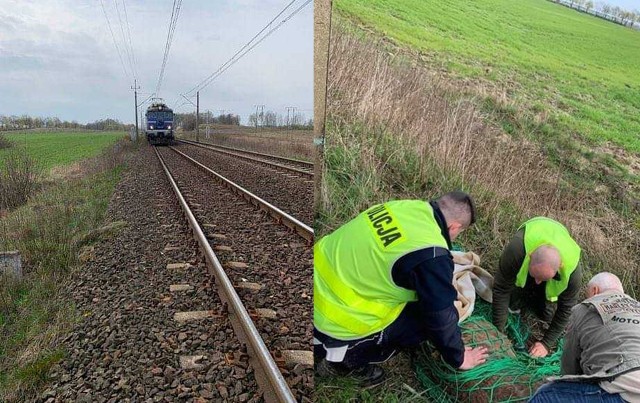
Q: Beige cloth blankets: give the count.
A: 1